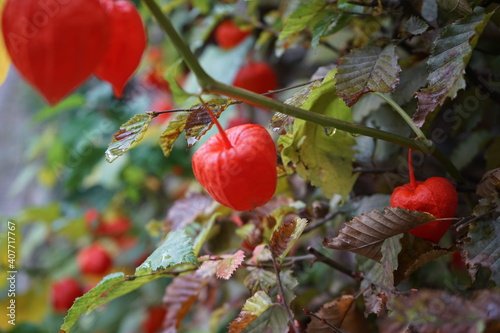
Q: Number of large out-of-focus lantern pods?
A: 2